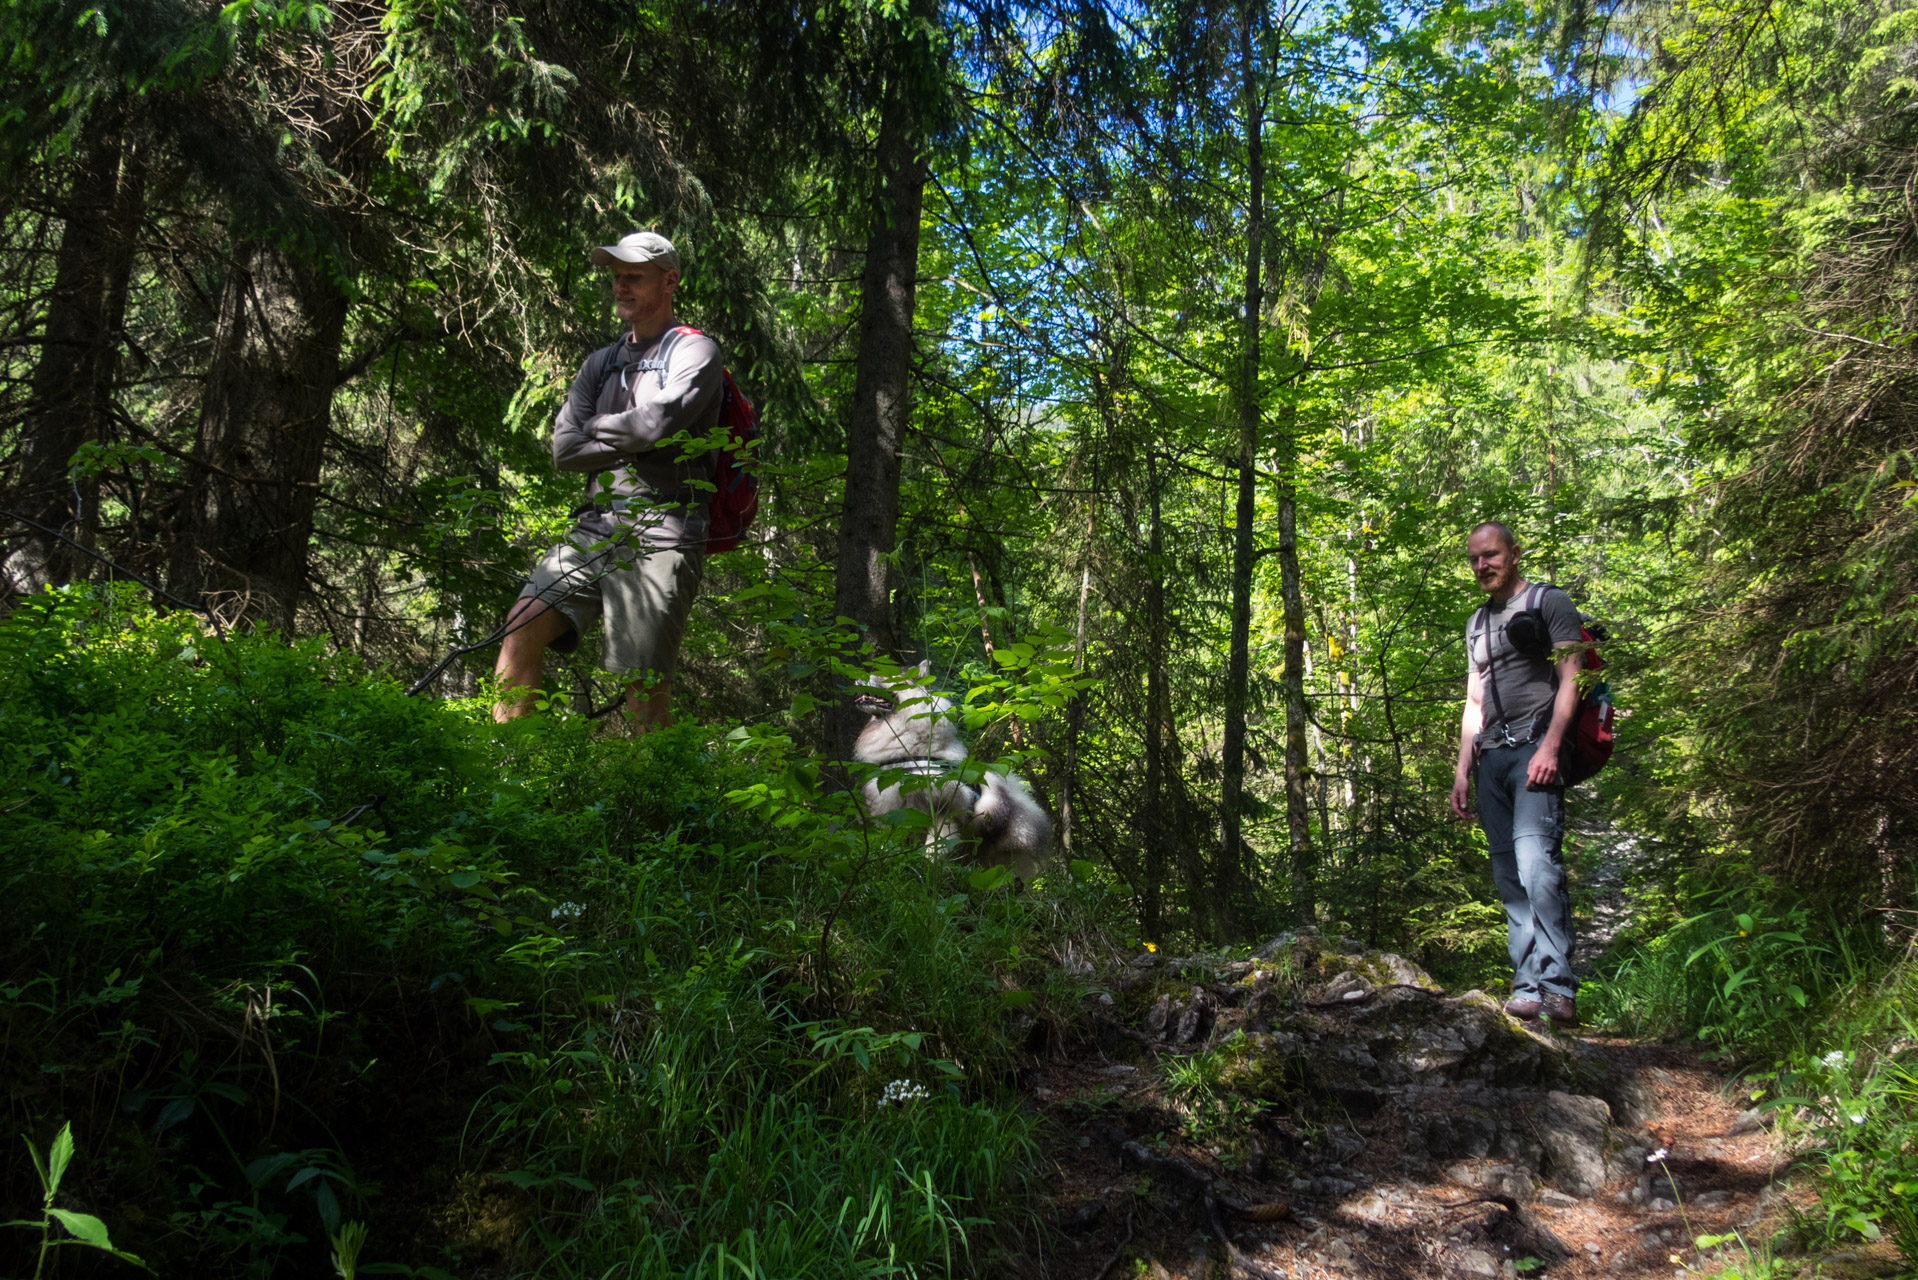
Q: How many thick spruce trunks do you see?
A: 3